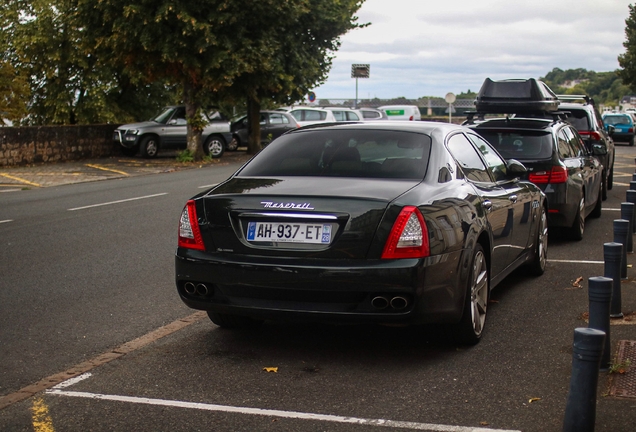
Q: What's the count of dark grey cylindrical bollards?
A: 8